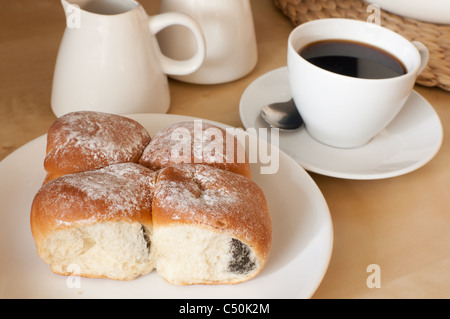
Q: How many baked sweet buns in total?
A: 4